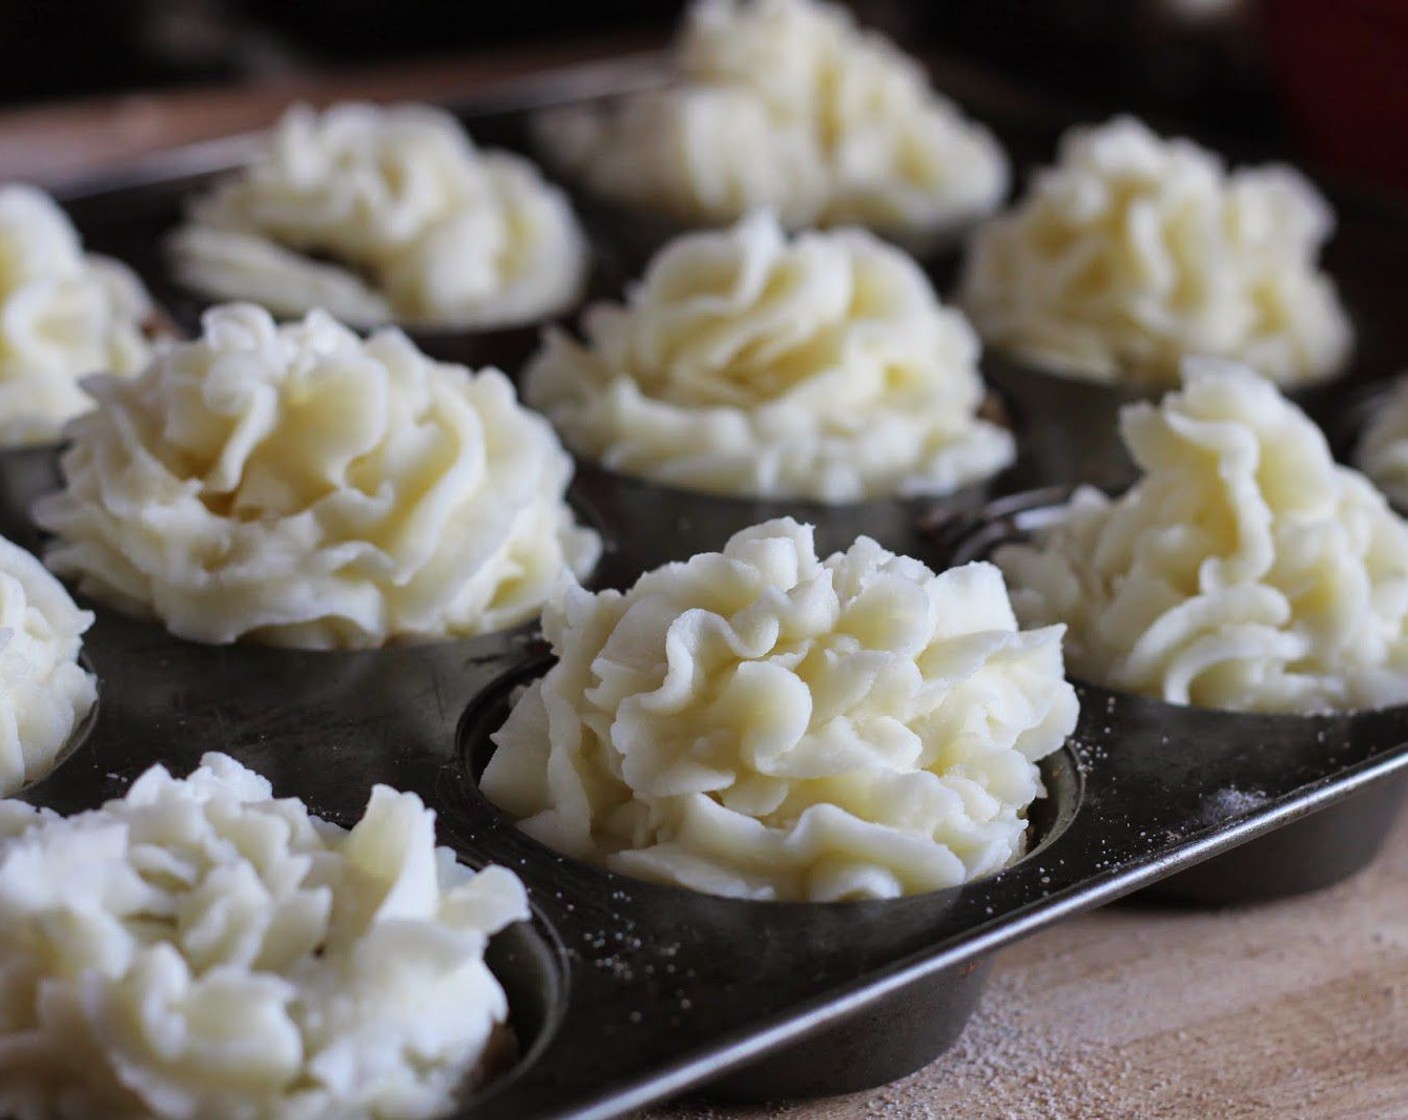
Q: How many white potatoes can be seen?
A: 11